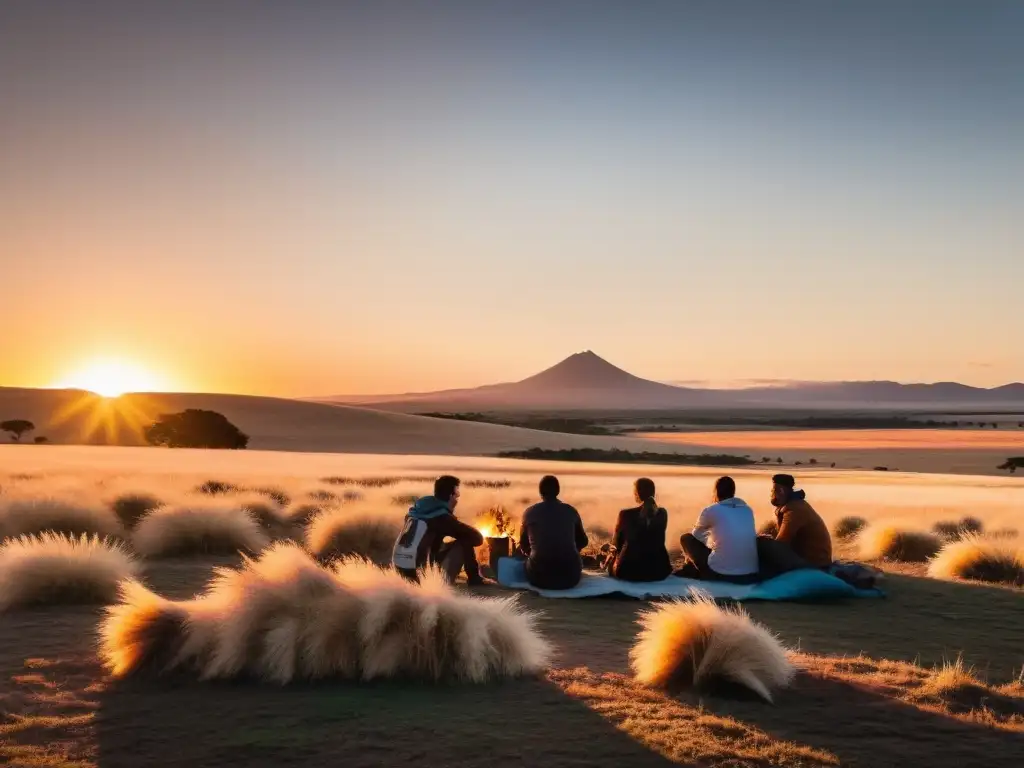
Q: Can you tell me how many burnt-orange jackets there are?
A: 1